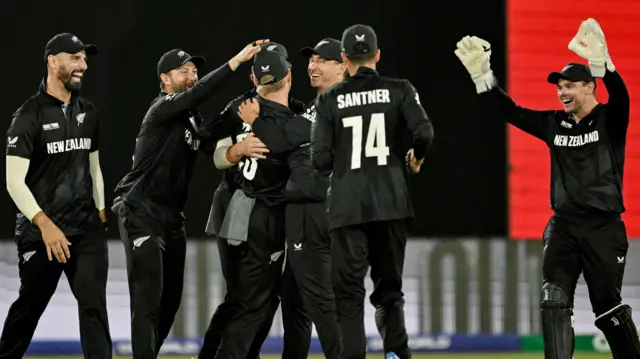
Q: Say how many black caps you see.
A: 7